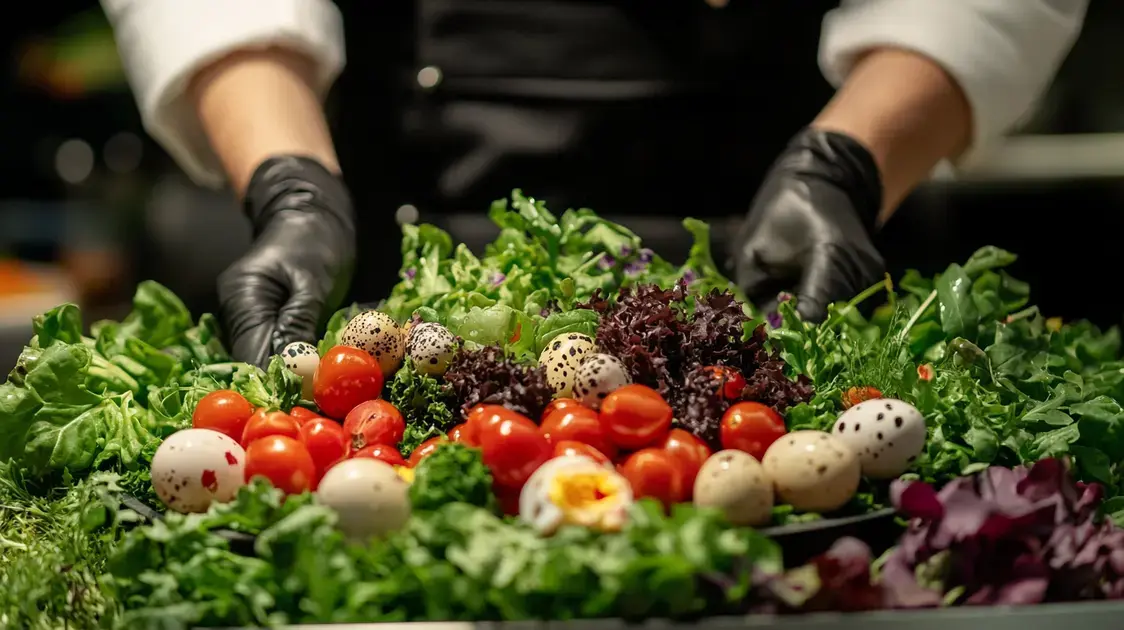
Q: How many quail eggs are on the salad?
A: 11